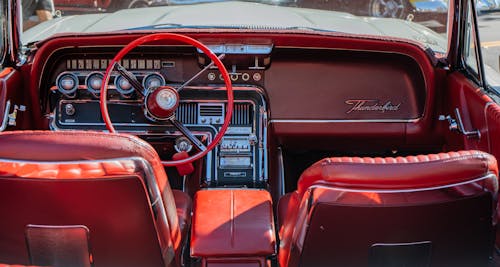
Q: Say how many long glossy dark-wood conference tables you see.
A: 0